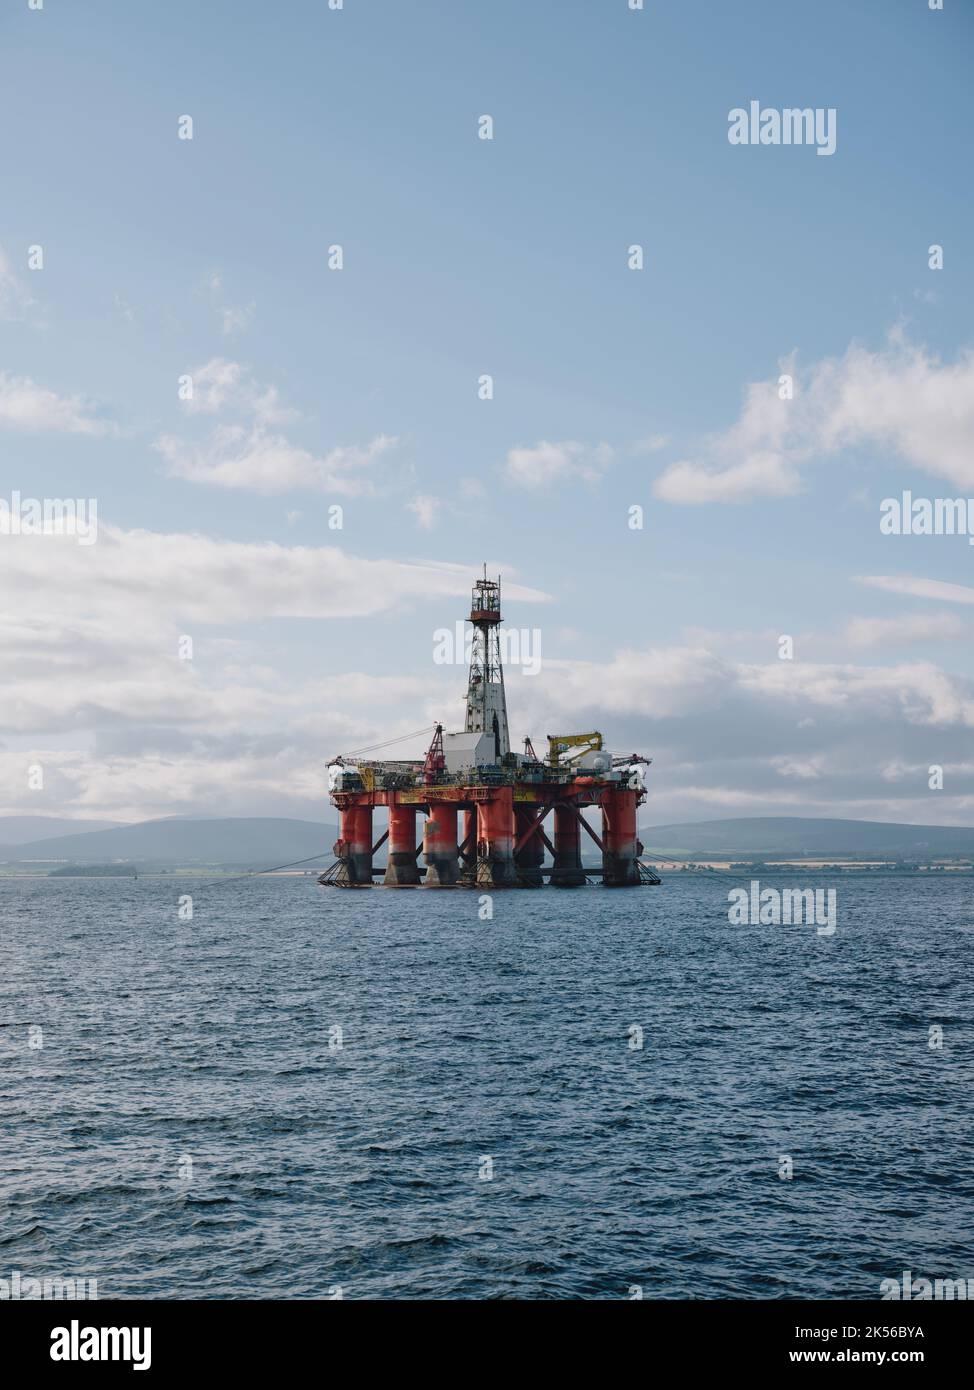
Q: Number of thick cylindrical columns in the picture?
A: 8